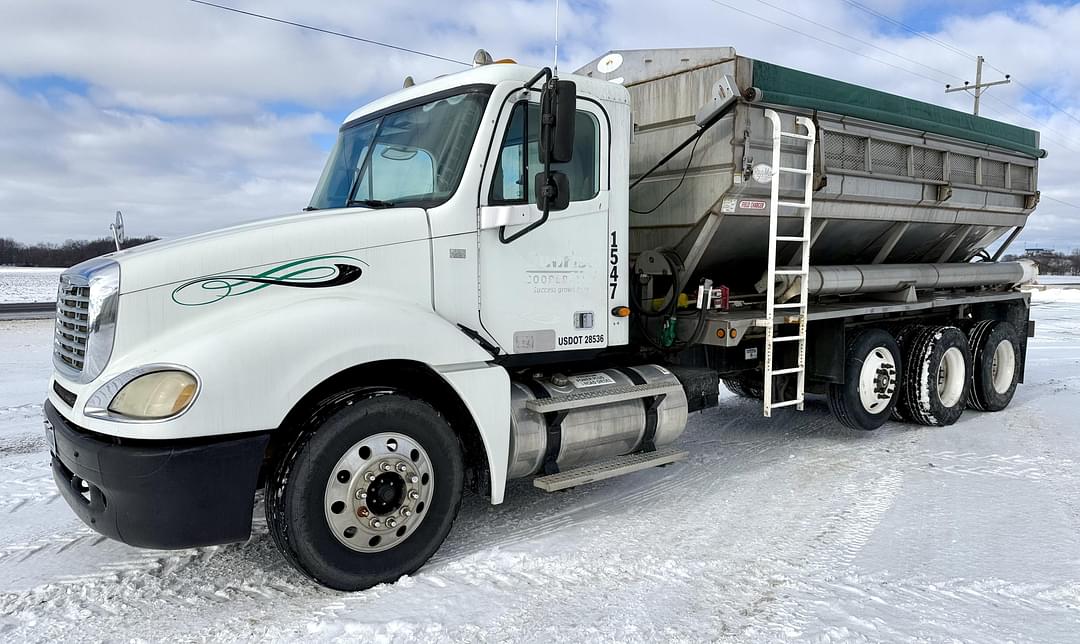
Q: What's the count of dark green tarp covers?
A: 1